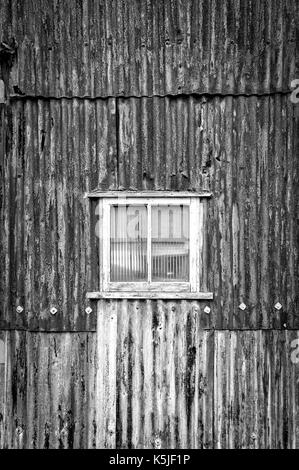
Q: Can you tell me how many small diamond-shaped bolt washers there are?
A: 6